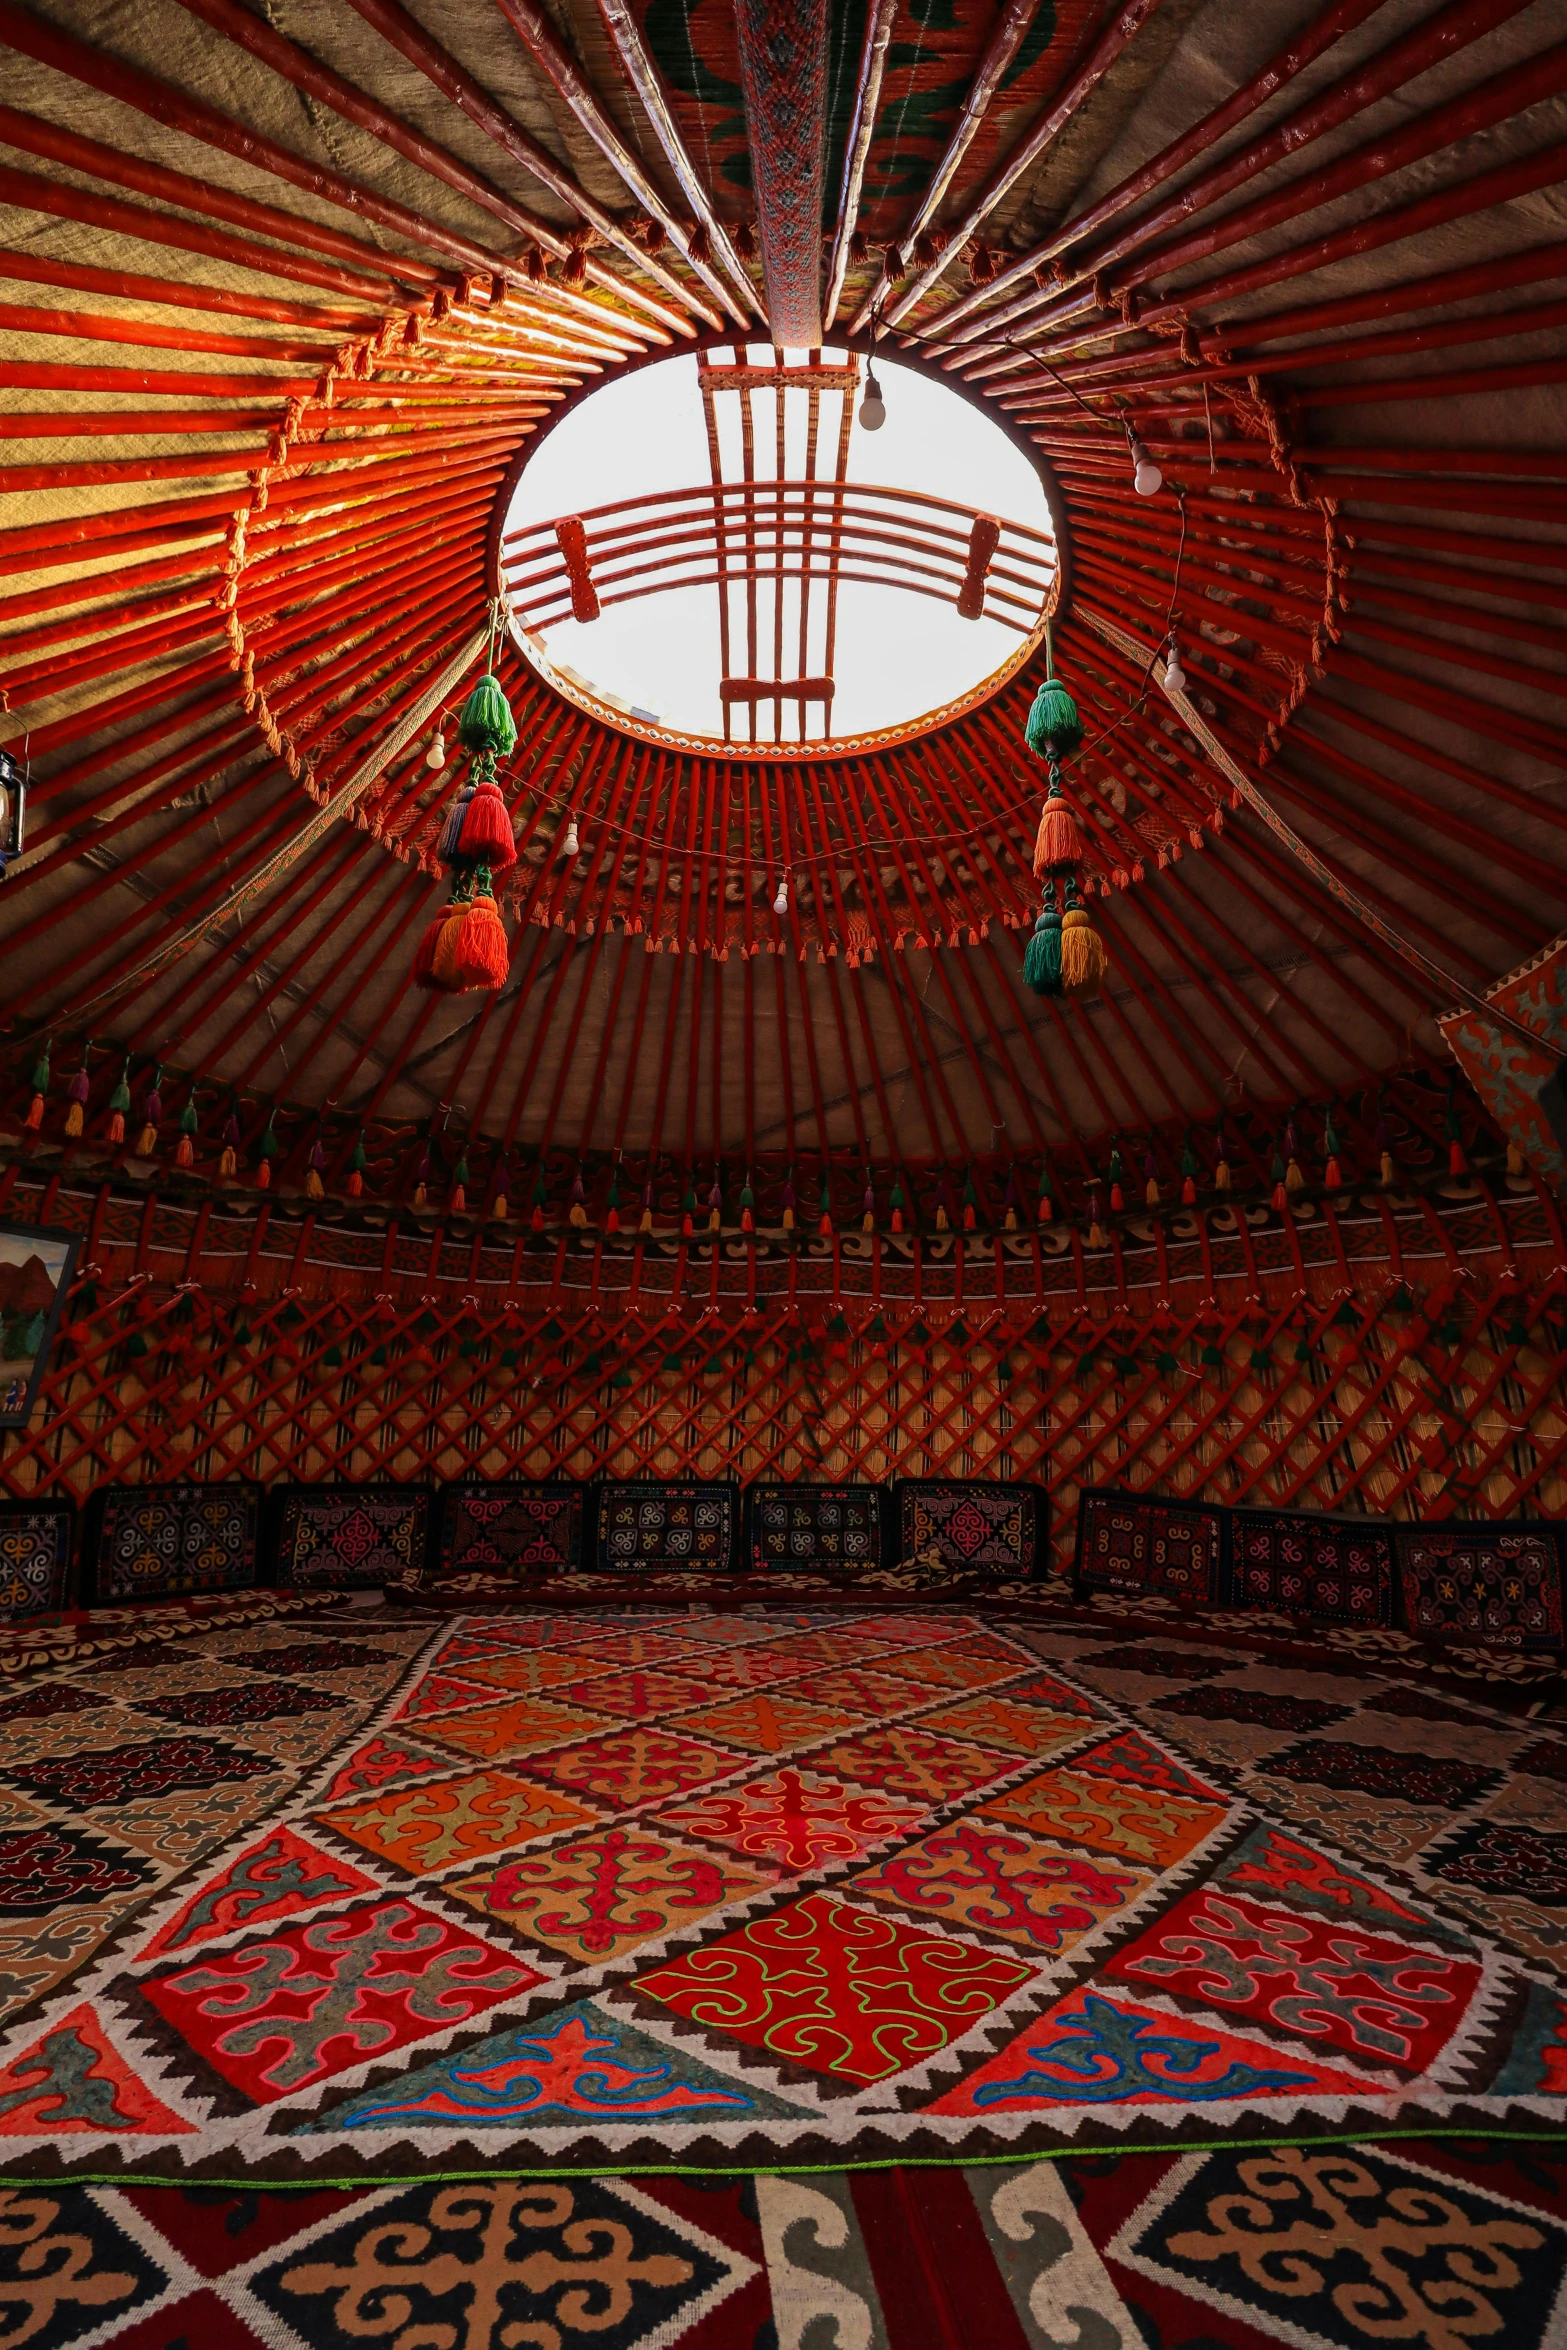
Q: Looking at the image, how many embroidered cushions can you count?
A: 10